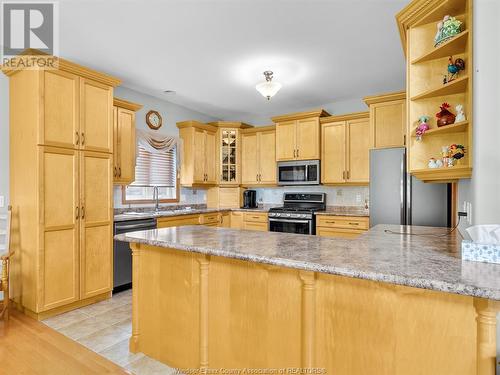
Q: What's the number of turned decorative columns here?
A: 4